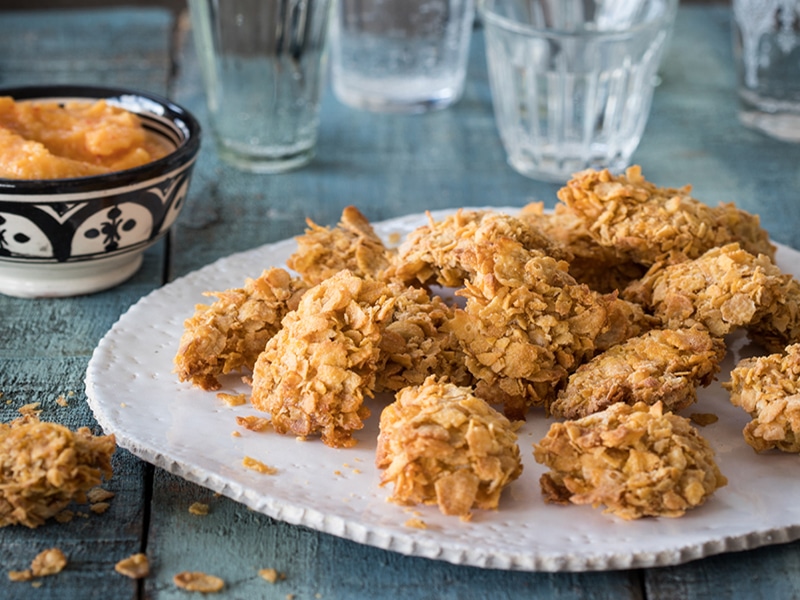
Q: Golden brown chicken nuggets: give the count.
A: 14